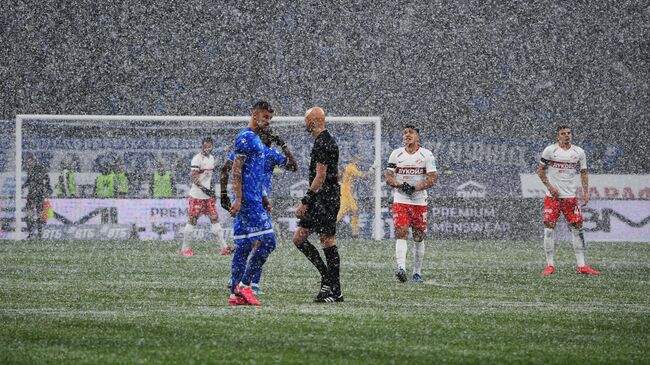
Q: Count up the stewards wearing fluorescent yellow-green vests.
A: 4